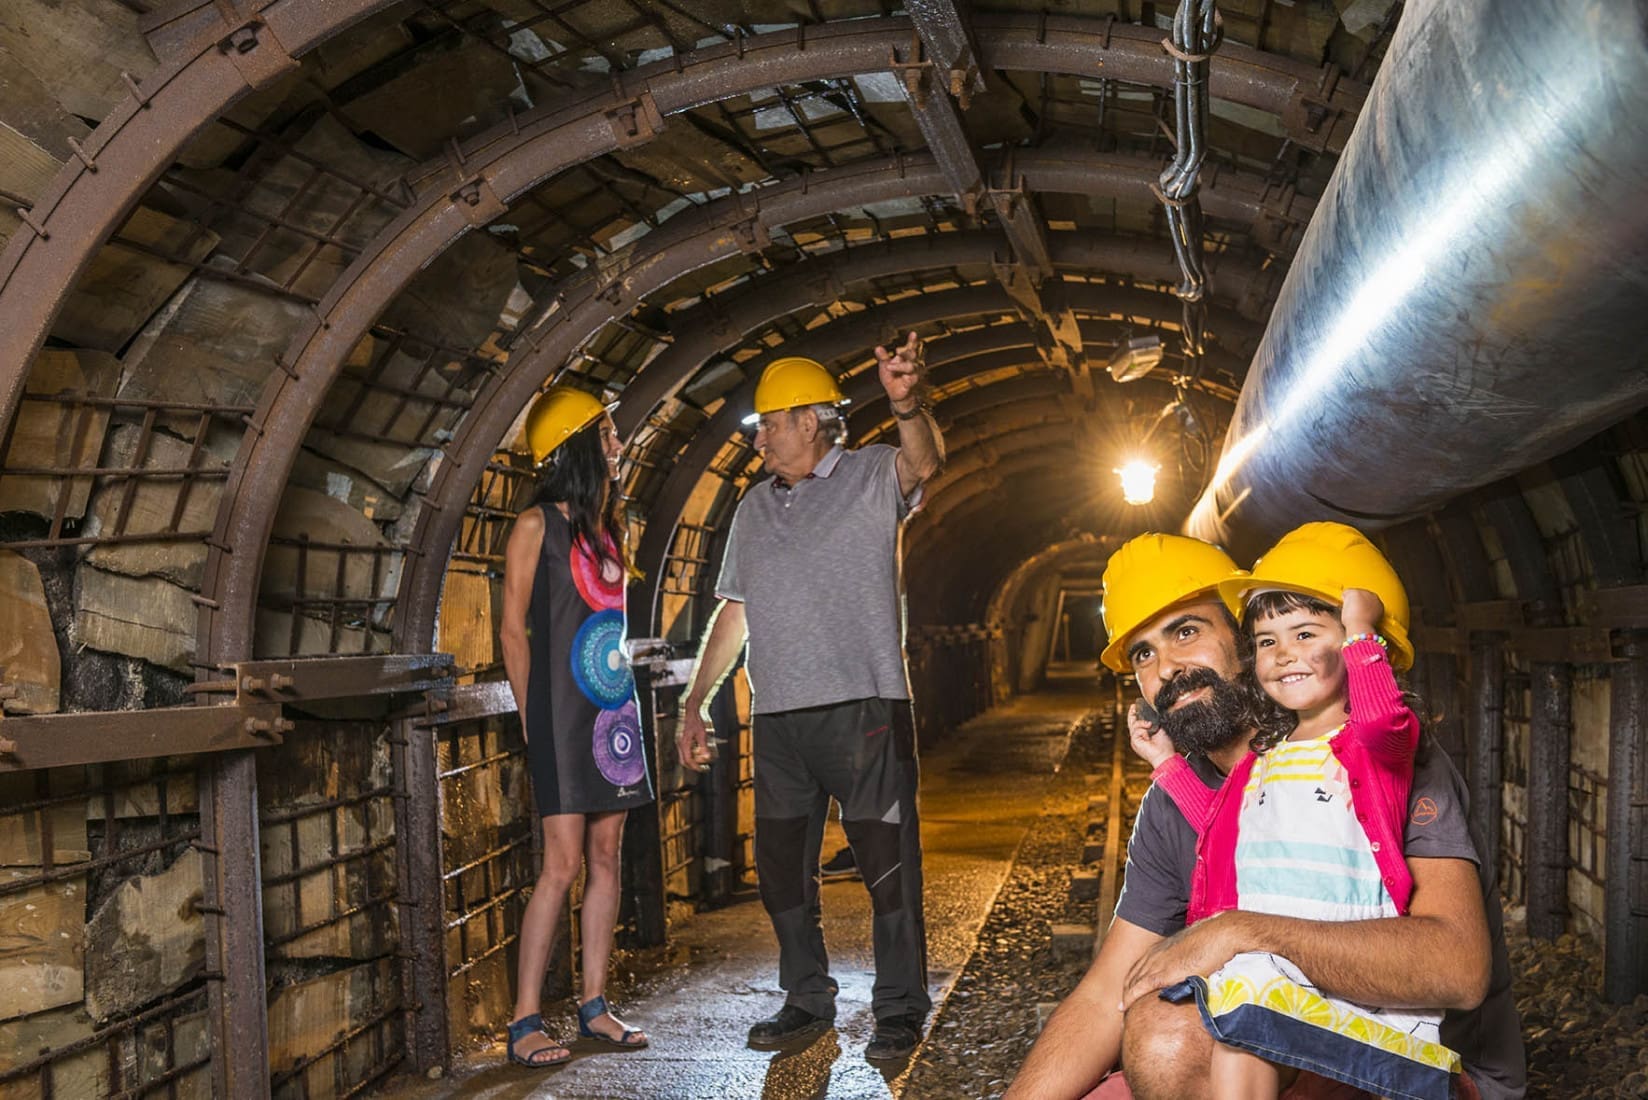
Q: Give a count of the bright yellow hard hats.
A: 4